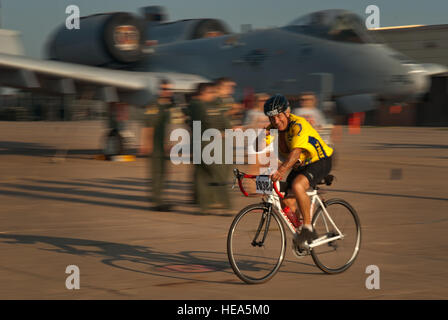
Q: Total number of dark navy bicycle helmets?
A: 1